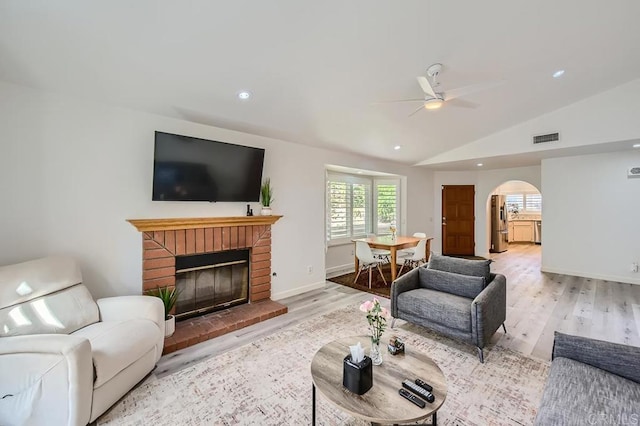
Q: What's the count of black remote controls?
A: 3